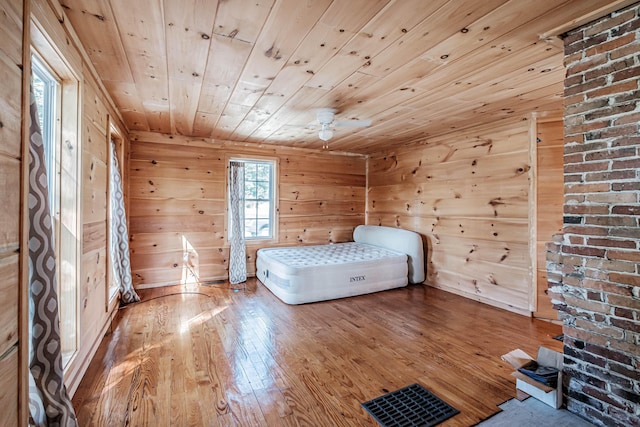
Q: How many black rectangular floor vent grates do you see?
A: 1